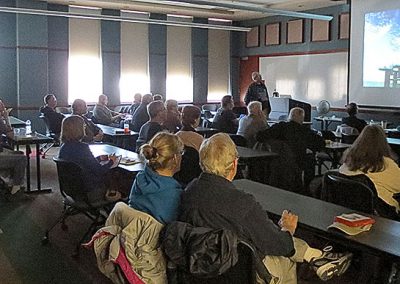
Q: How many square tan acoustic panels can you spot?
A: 5